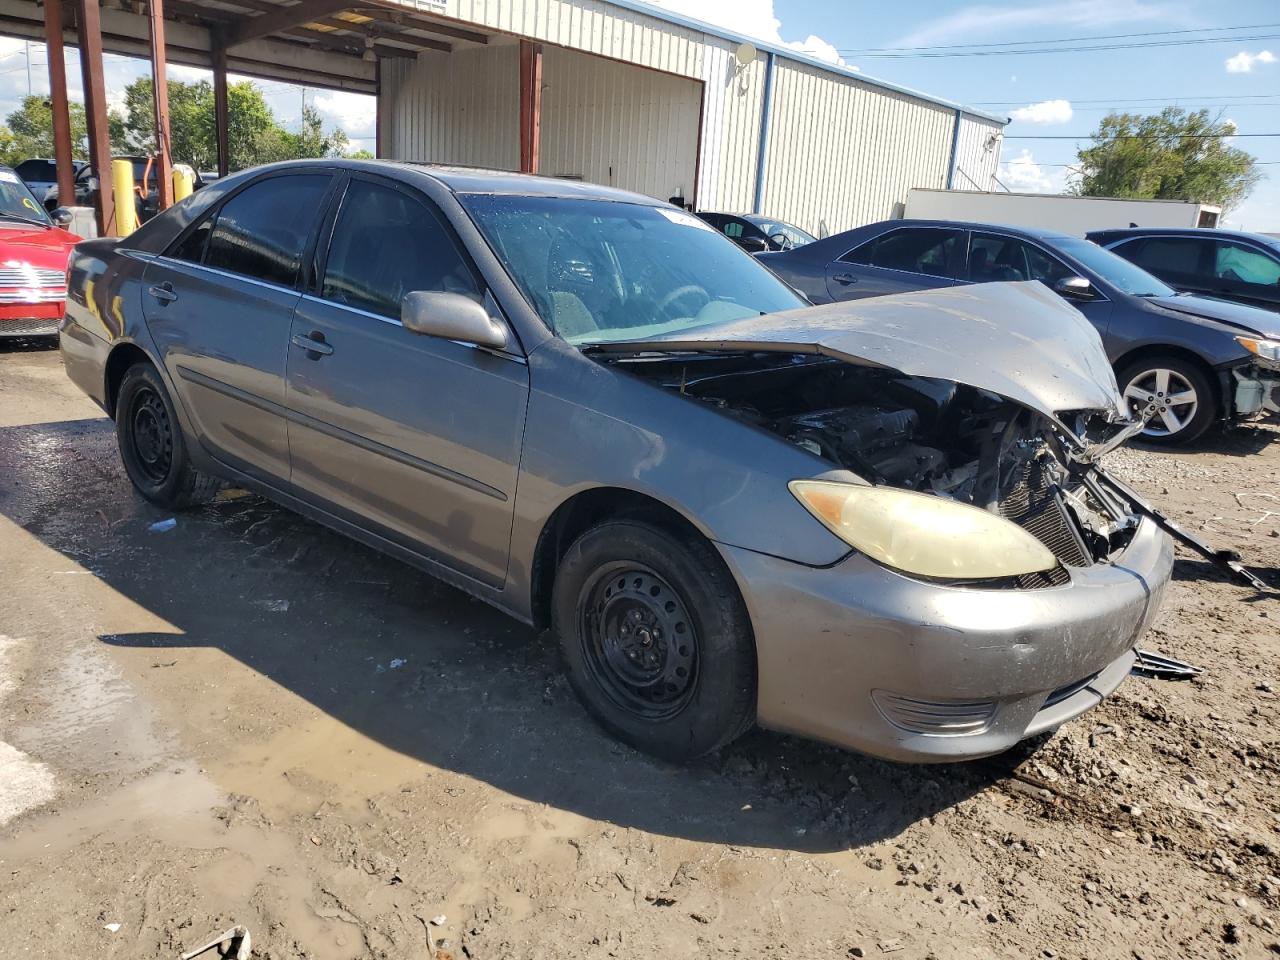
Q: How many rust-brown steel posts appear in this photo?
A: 5